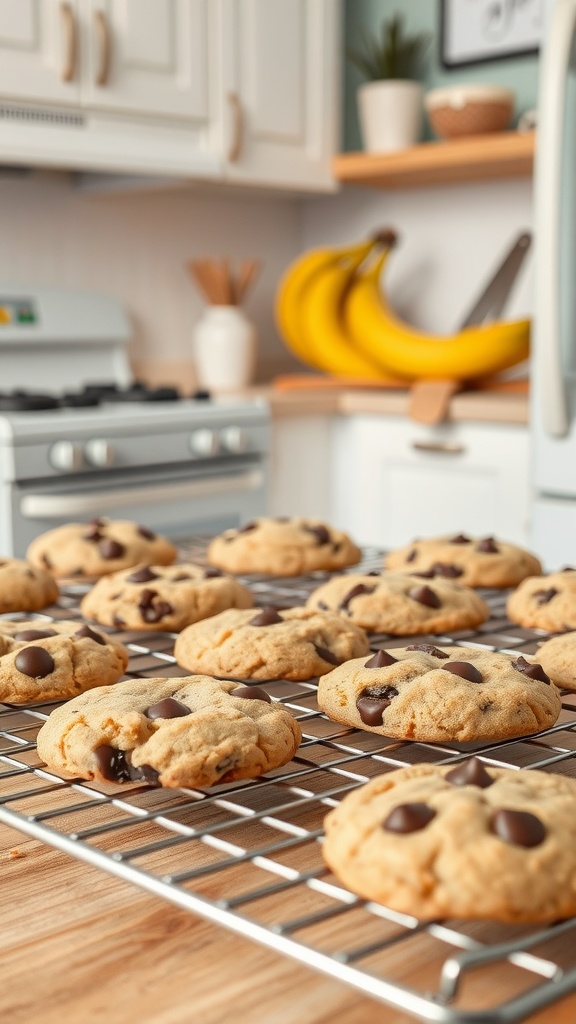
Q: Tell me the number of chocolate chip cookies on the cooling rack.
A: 13